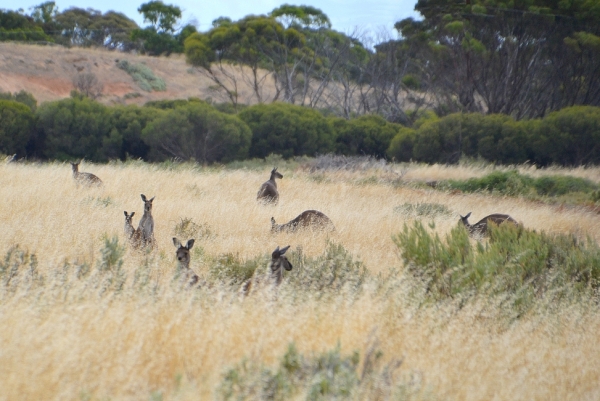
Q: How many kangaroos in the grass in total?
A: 8